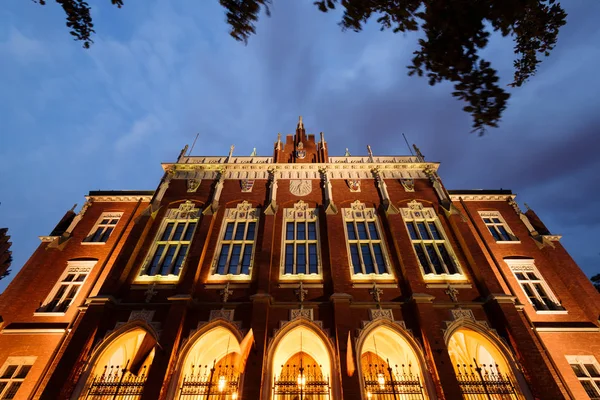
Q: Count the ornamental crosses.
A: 5